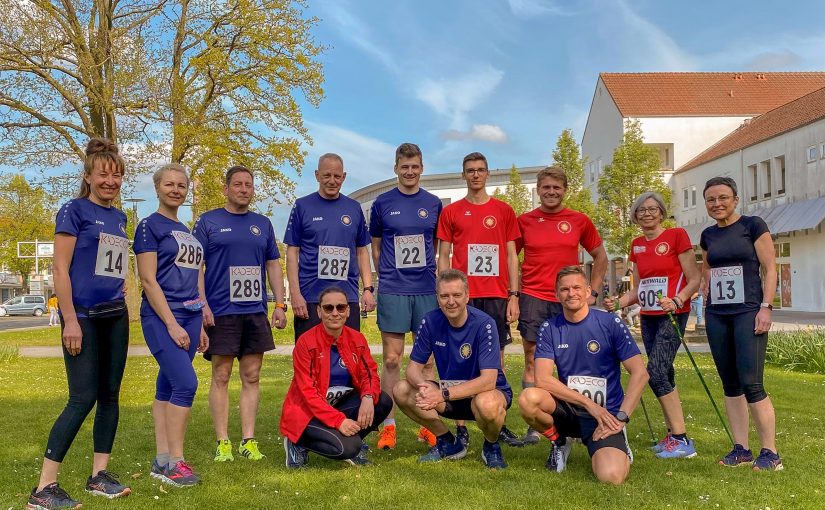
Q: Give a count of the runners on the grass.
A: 12